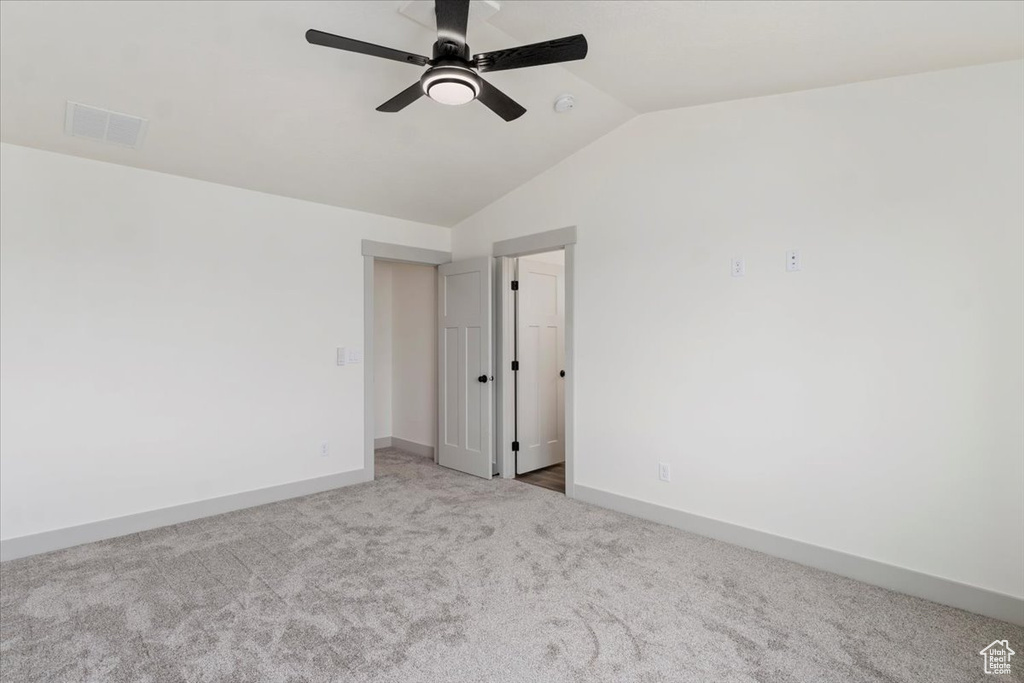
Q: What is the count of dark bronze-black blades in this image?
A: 5